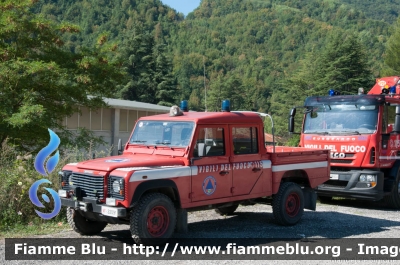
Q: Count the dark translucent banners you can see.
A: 1